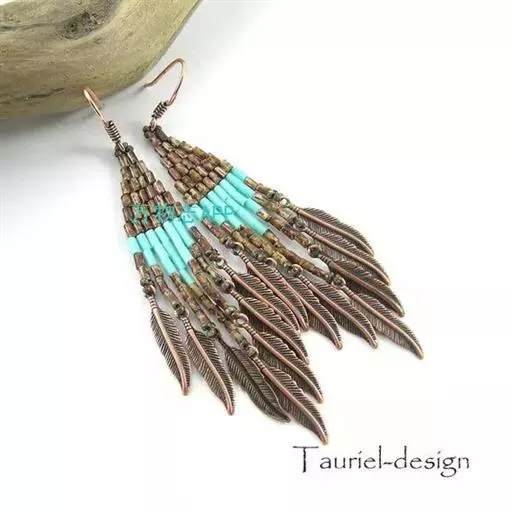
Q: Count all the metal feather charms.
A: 14